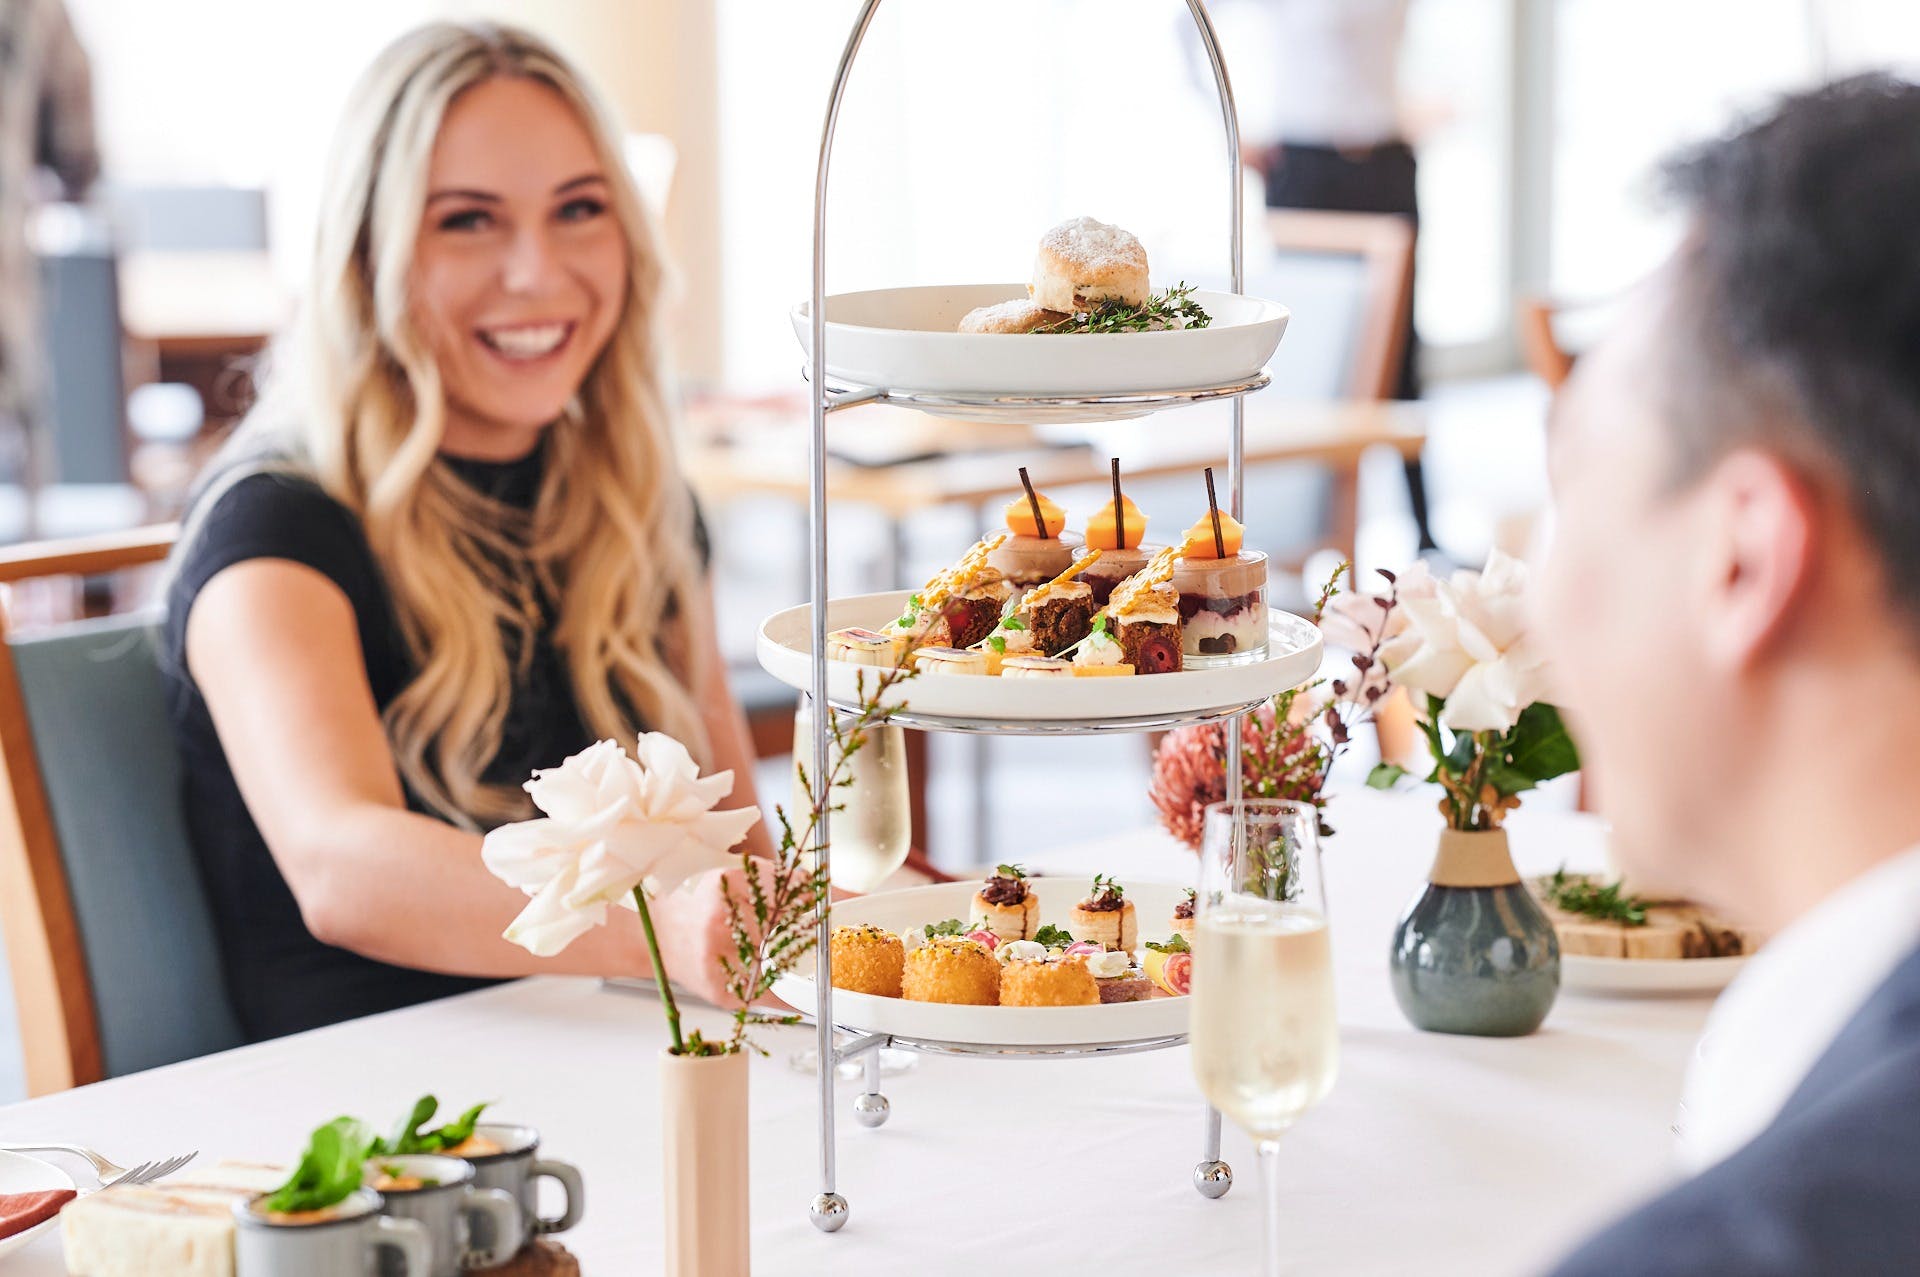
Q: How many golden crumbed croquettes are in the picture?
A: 3